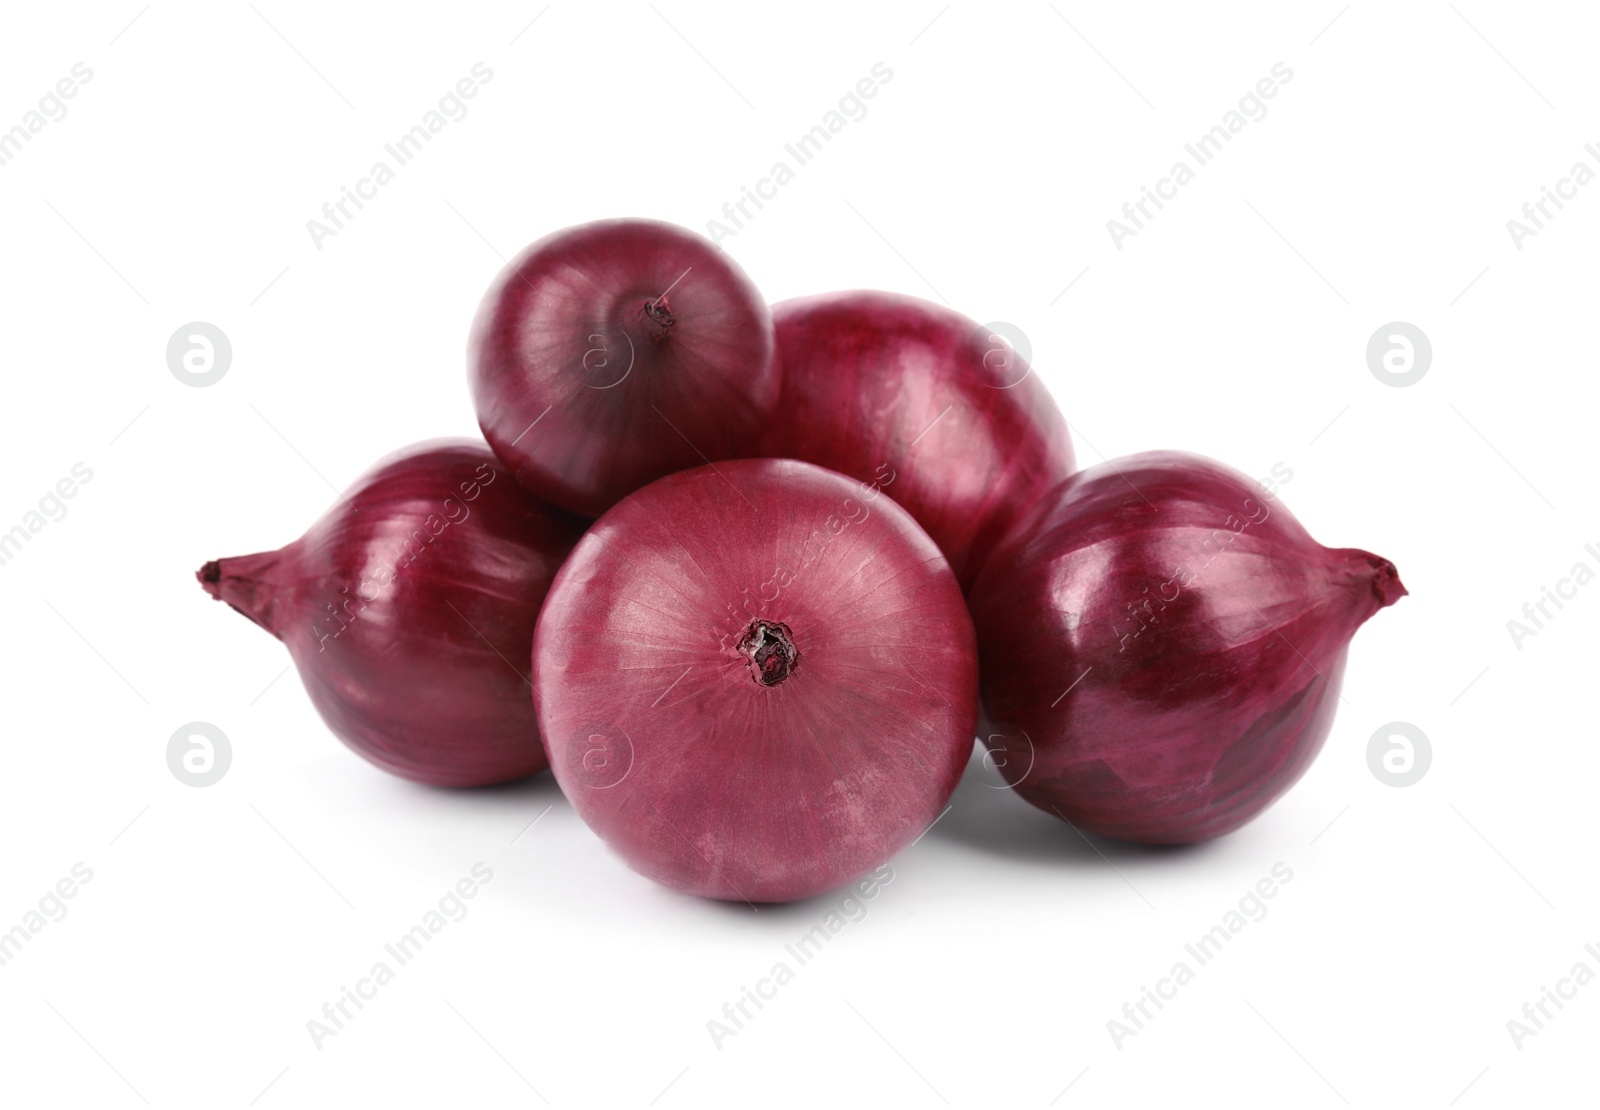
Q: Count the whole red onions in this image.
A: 5